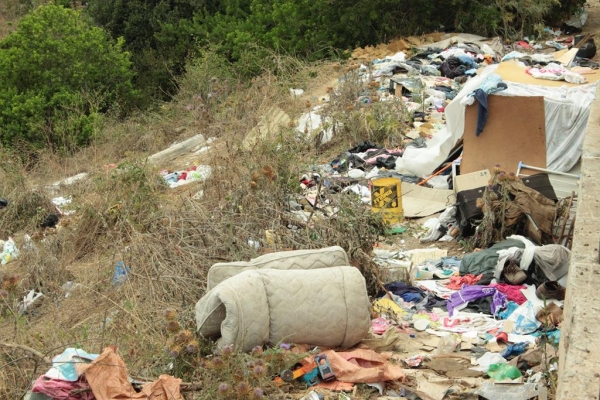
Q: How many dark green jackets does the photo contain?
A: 1